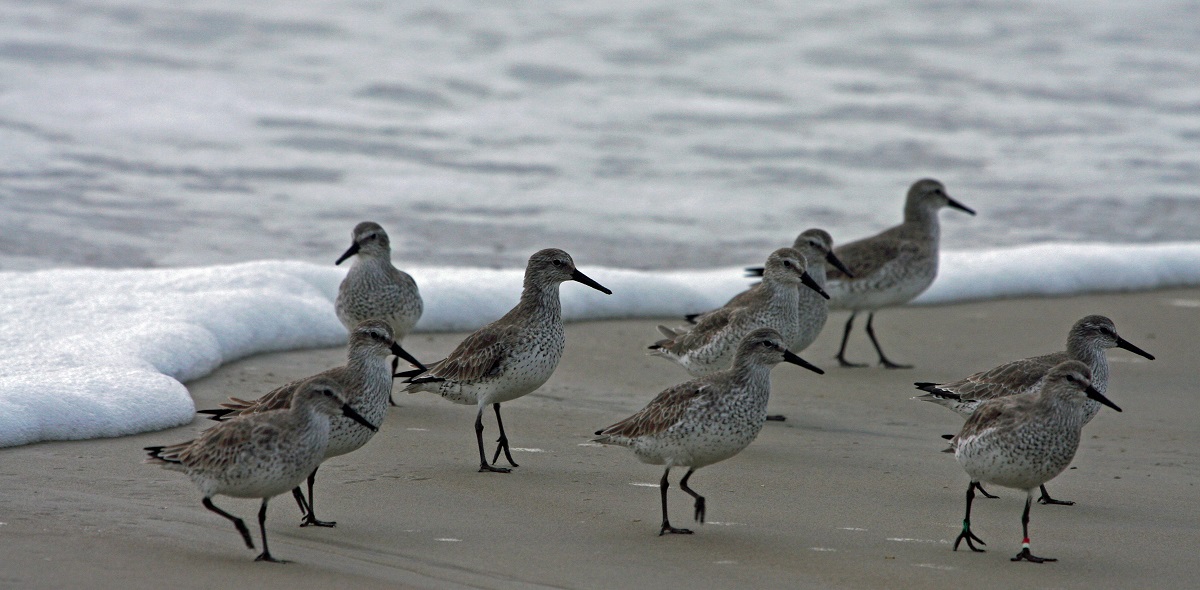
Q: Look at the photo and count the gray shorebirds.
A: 10